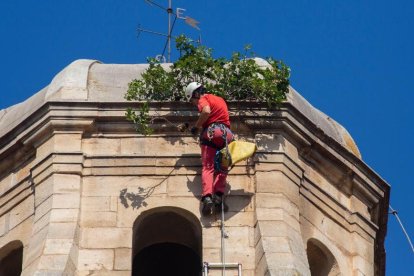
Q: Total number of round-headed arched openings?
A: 3